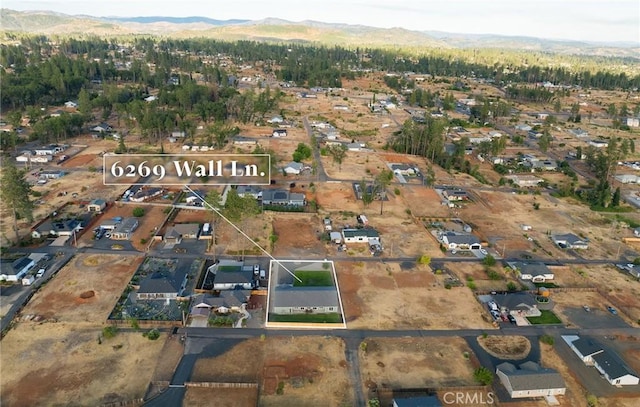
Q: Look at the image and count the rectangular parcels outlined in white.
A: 1